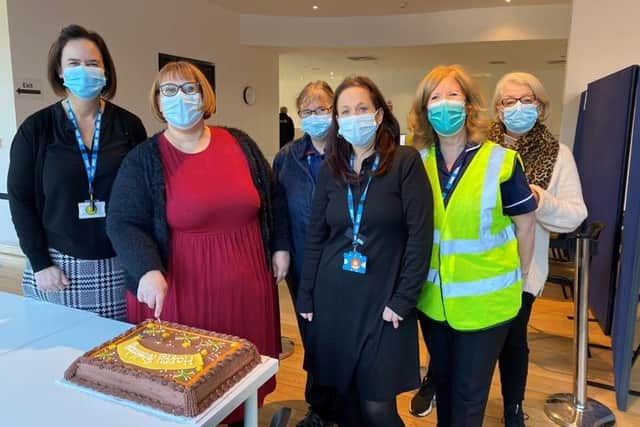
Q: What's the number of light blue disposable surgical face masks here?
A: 5